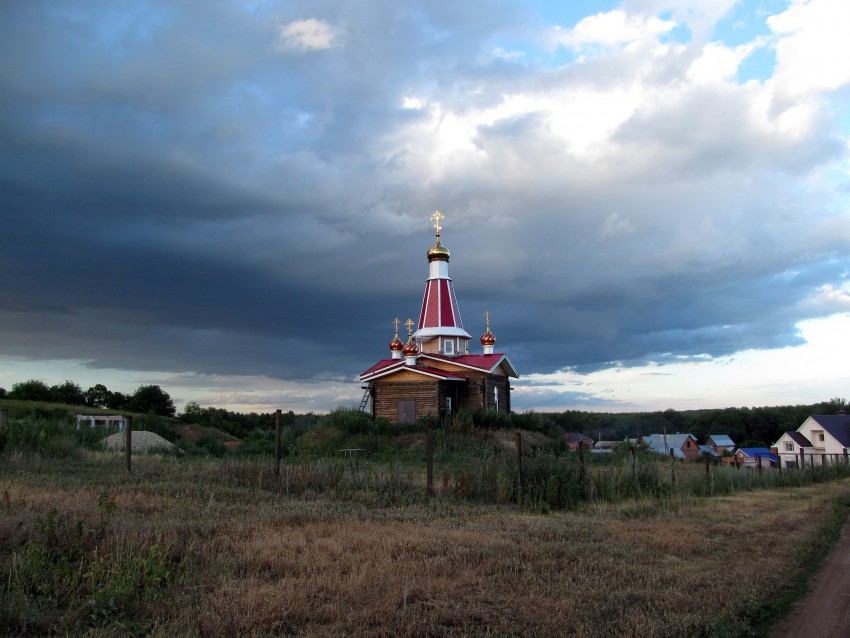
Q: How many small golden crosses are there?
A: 3